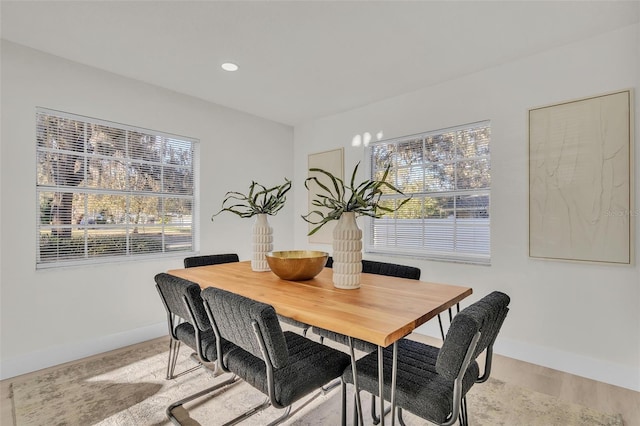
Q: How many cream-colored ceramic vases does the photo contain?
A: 2